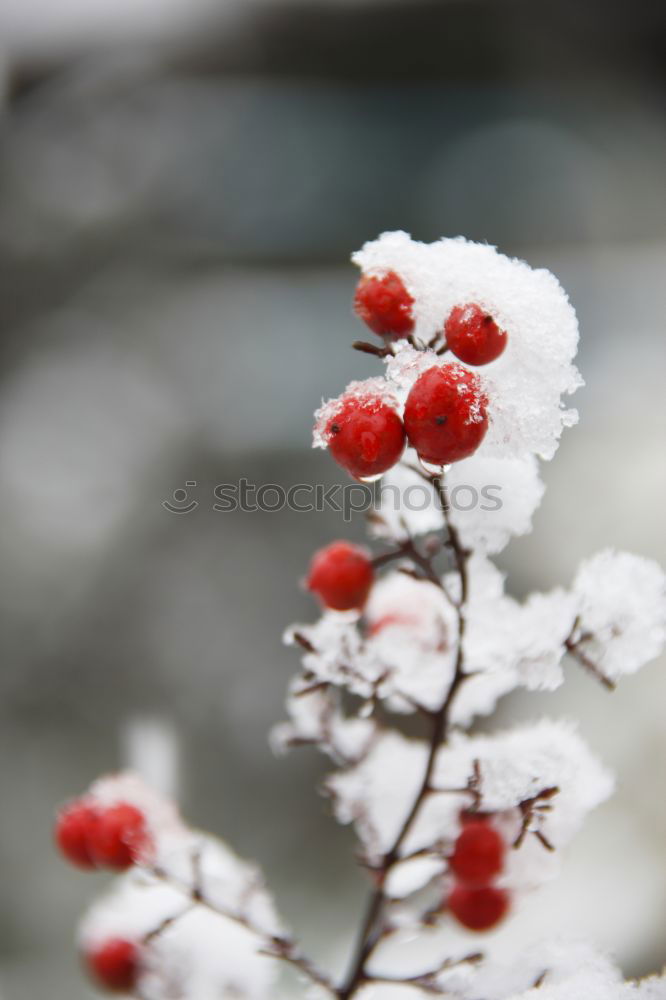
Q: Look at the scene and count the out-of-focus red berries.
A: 6